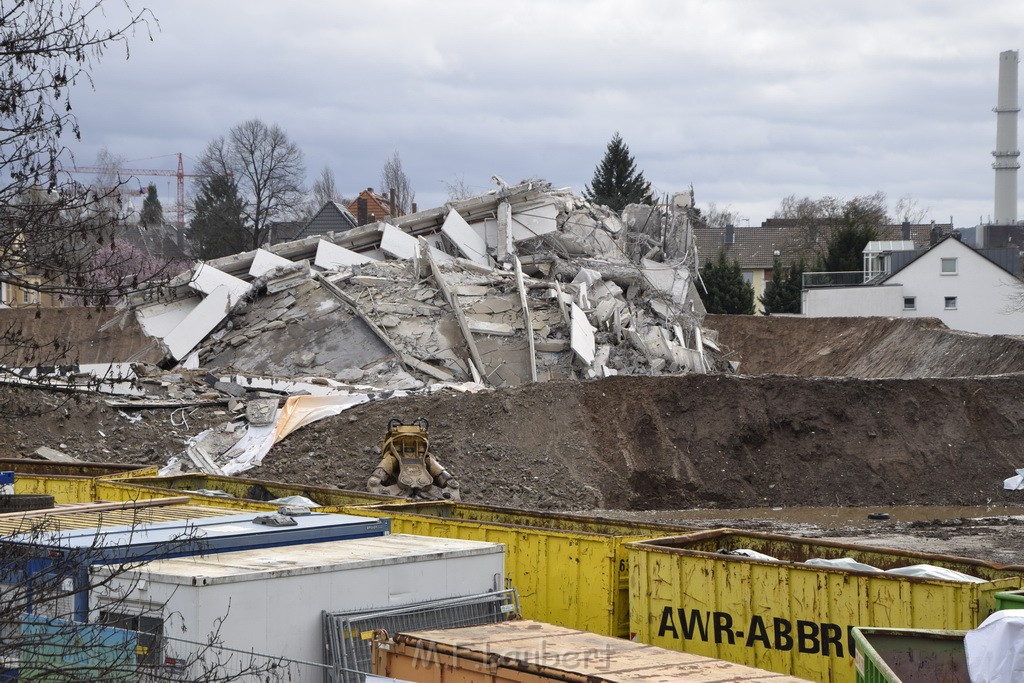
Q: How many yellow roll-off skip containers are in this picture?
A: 4